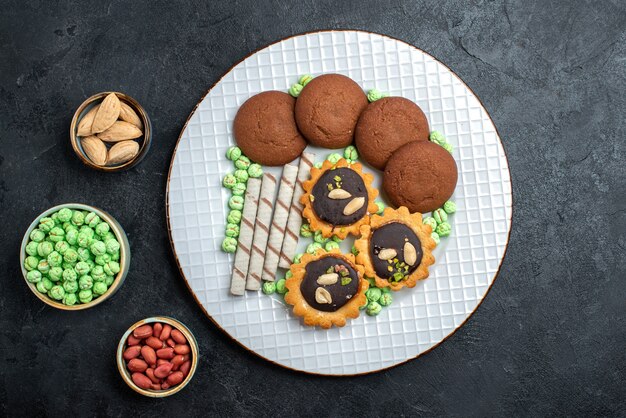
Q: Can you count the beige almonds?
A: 6